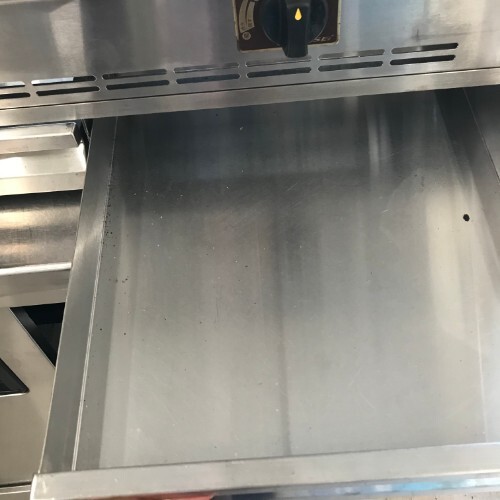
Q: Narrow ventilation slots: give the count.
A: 14